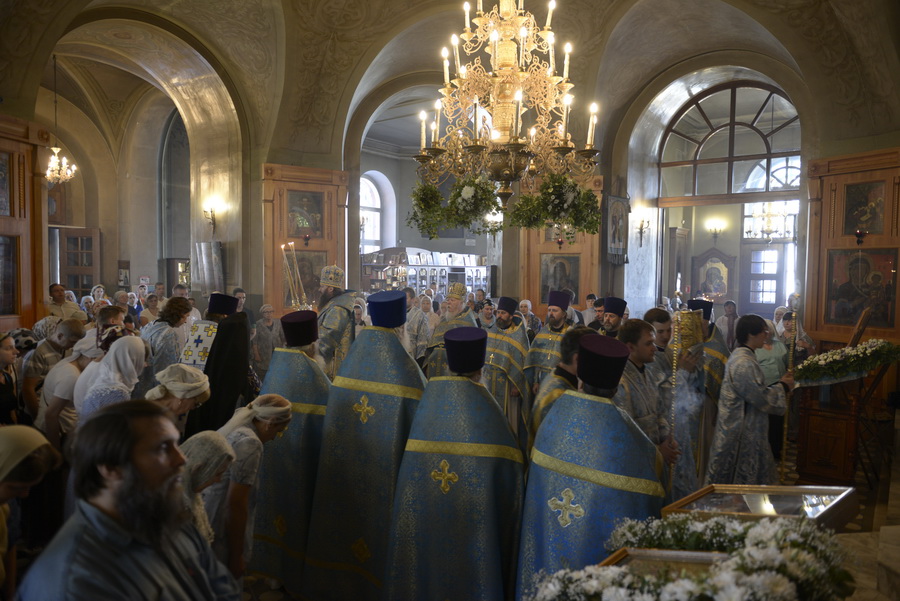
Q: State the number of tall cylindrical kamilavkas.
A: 9